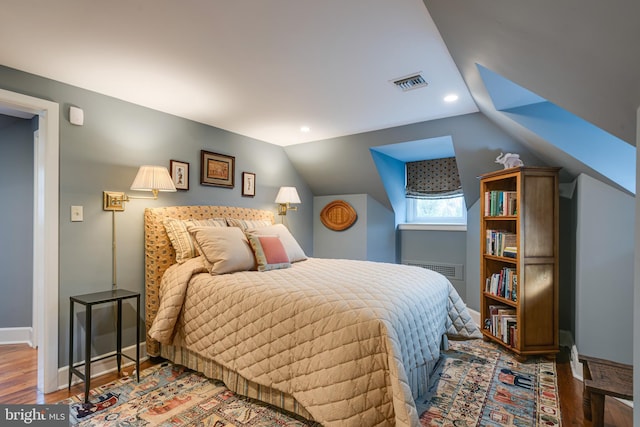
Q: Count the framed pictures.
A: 3